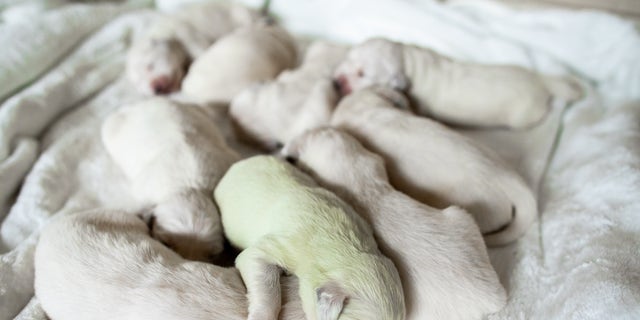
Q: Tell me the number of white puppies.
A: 8